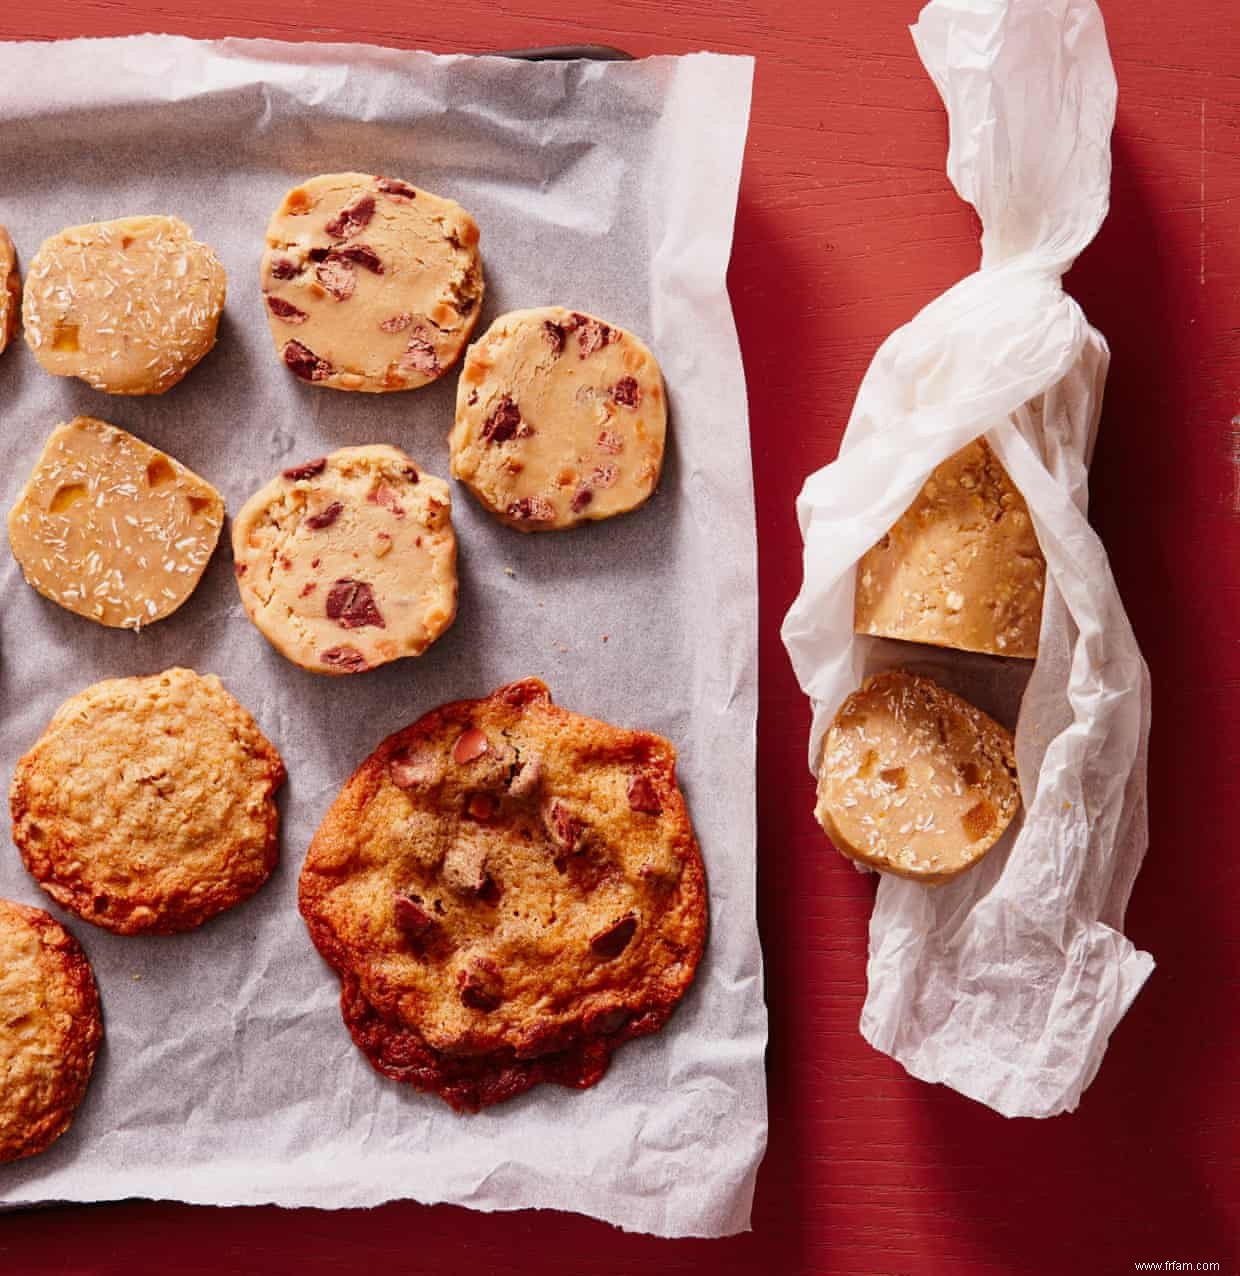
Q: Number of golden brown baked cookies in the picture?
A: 3